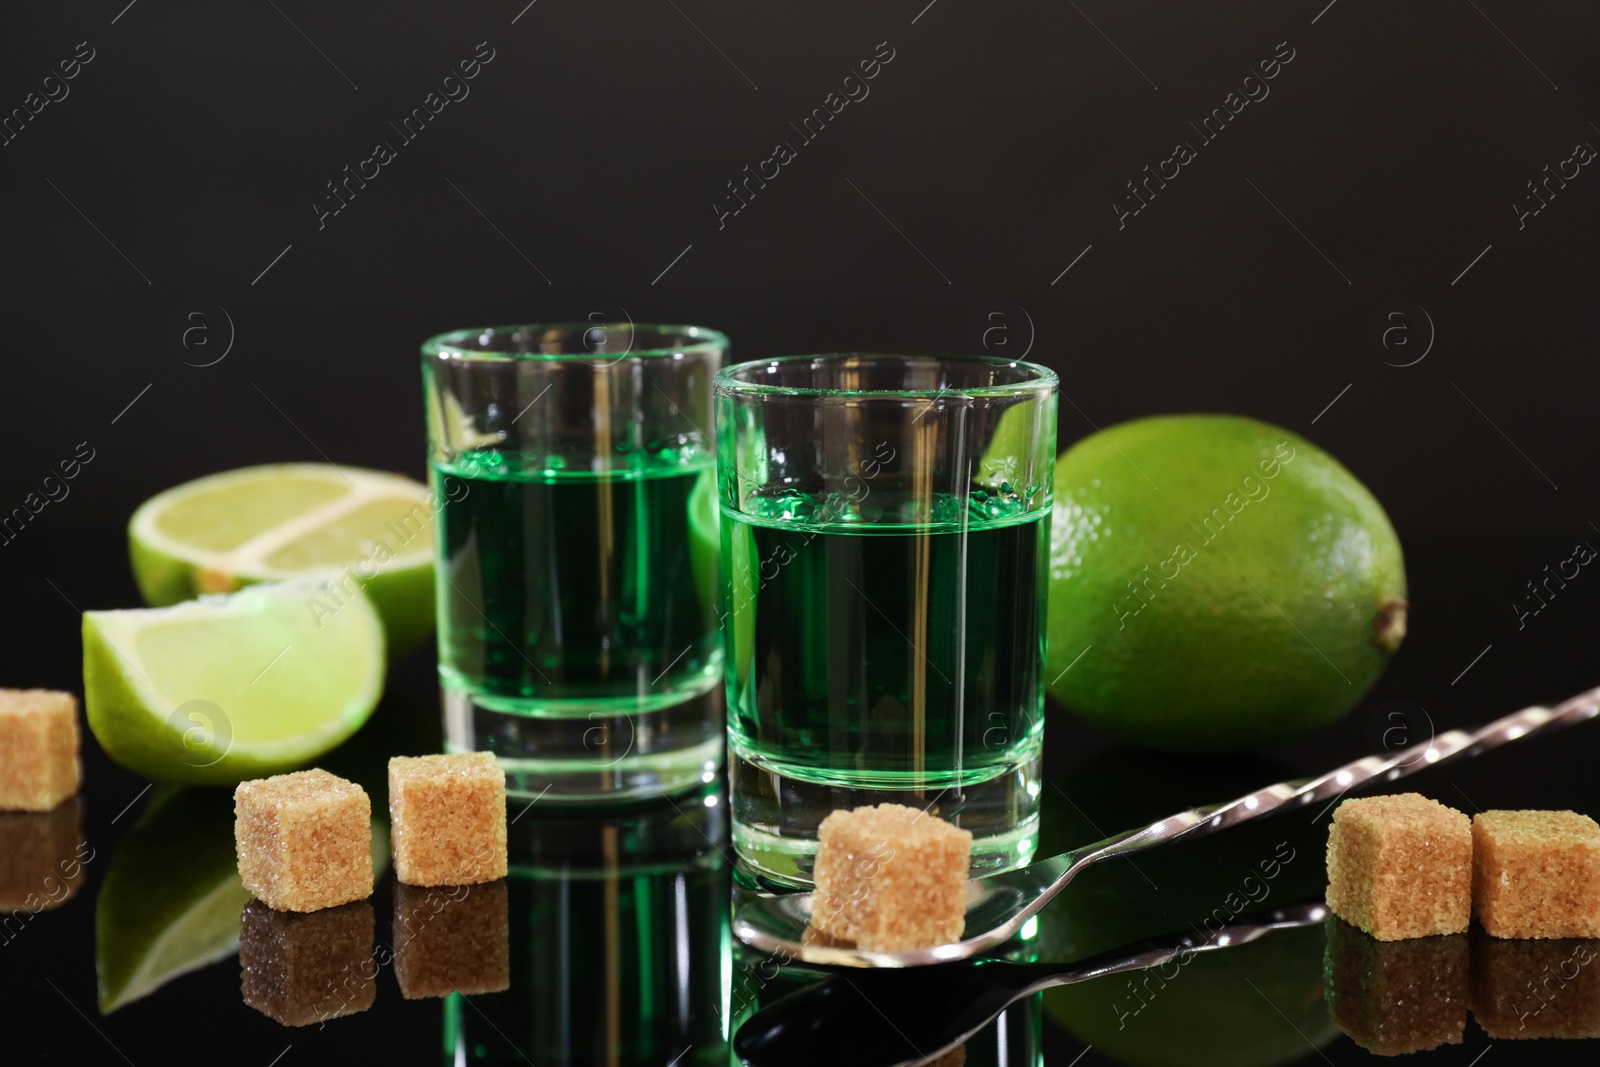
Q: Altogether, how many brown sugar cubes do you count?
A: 6